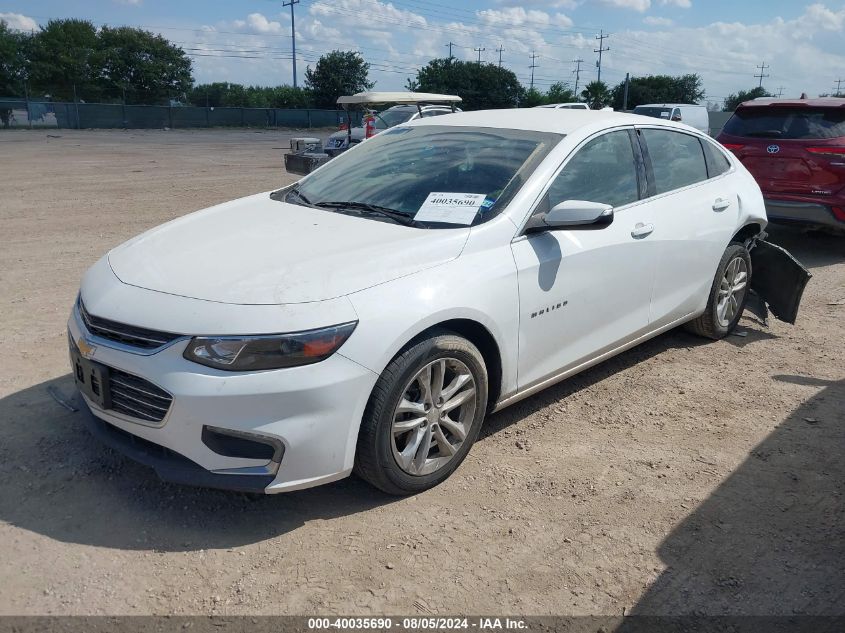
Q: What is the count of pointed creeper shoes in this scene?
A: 0